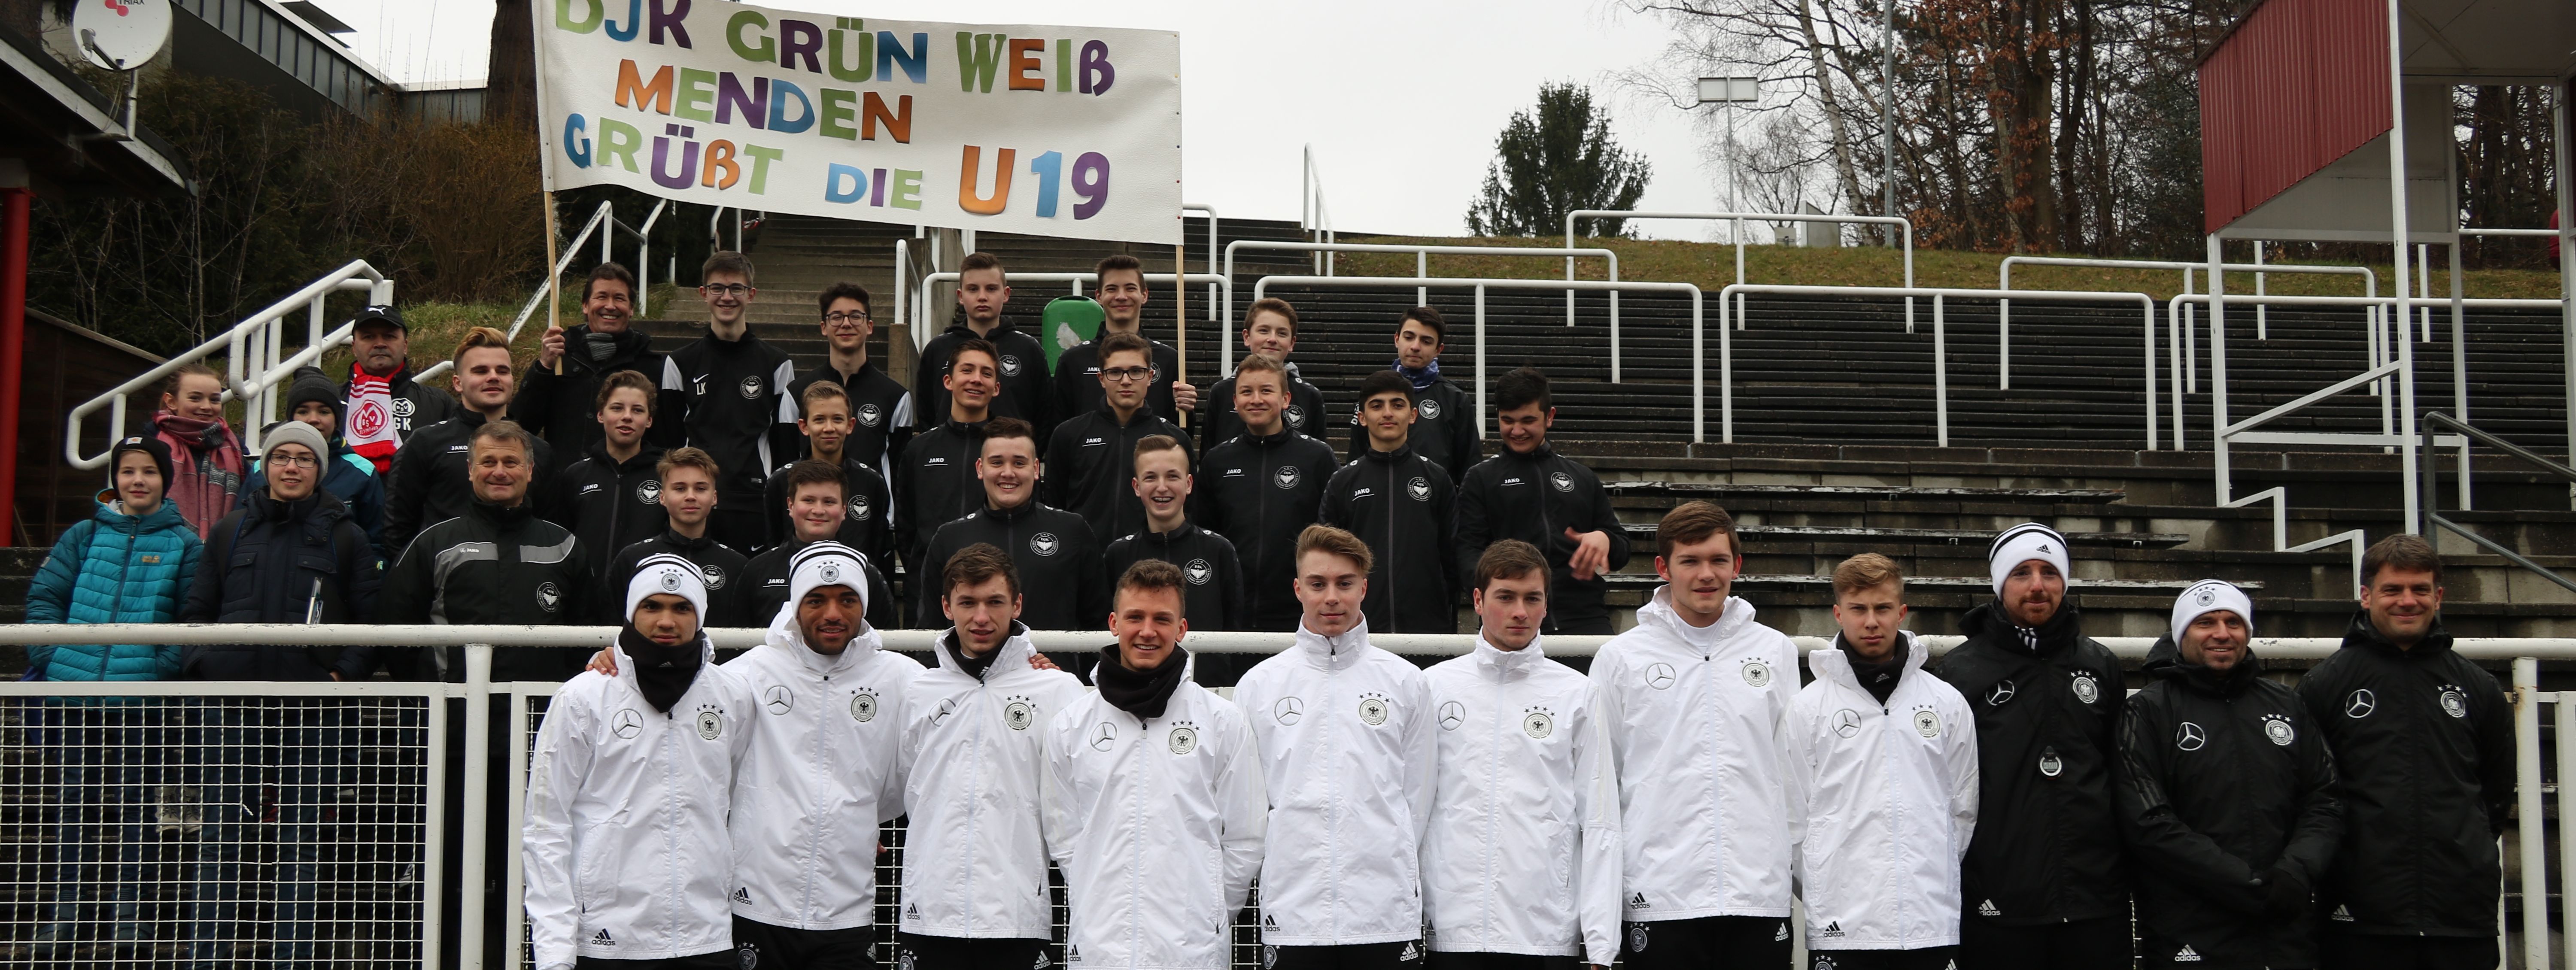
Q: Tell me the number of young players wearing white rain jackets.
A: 8